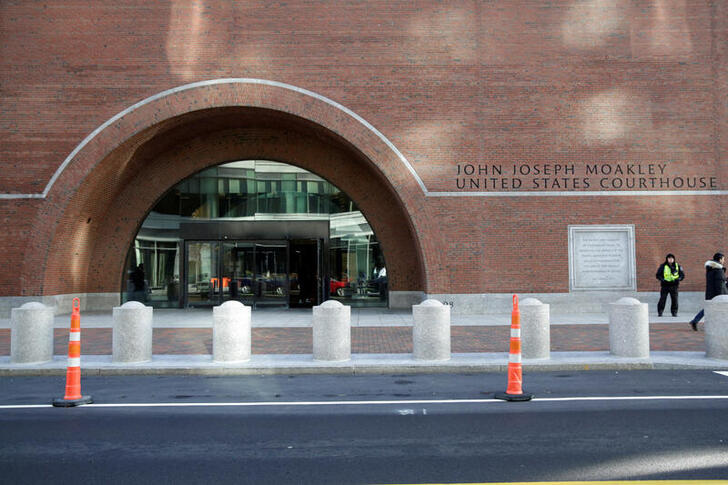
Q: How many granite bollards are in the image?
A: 8